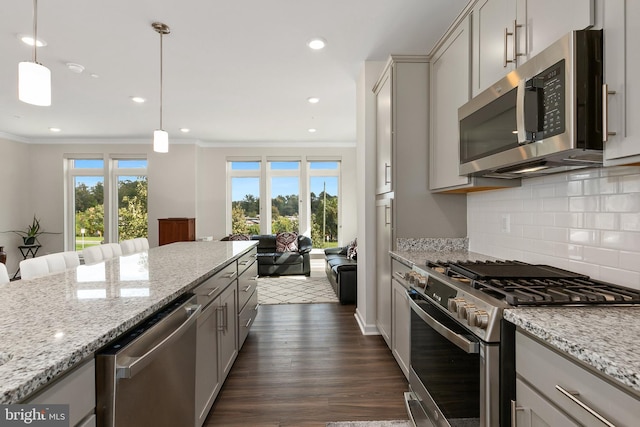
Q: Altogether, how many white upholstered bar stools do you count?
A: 4